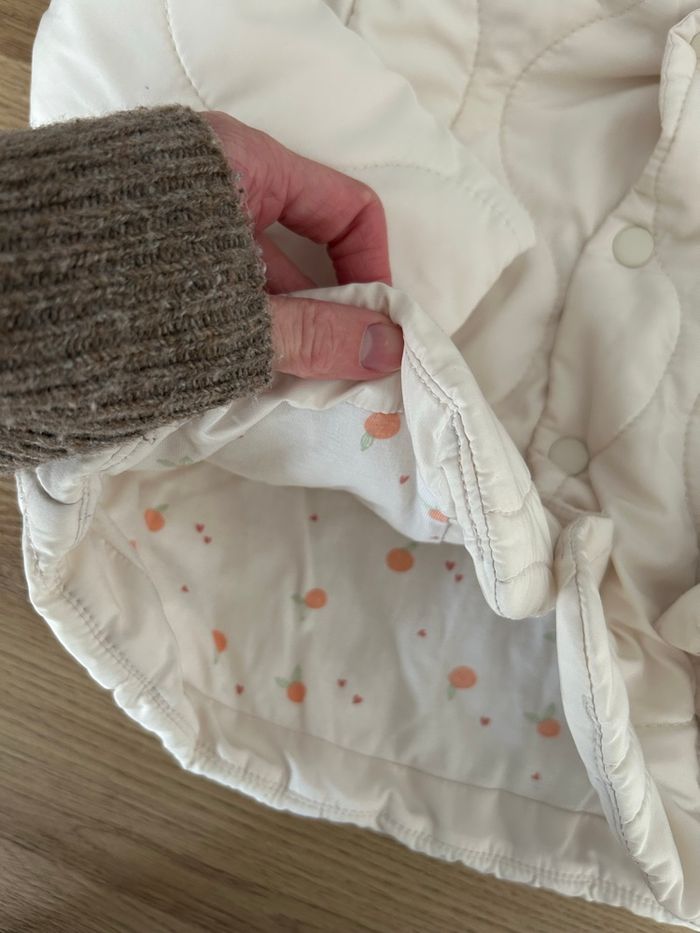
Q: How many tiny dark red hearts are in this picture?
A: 13